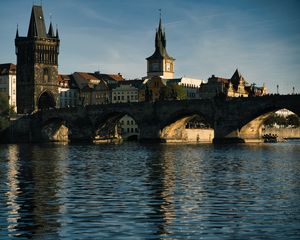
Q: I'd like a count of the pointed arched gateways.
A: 1